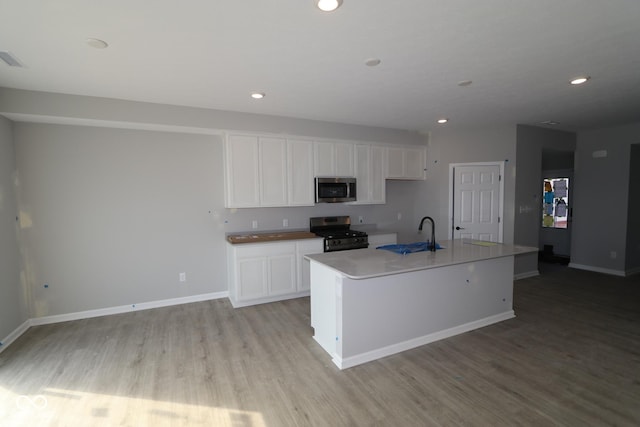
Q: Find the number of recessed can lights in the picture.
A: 4